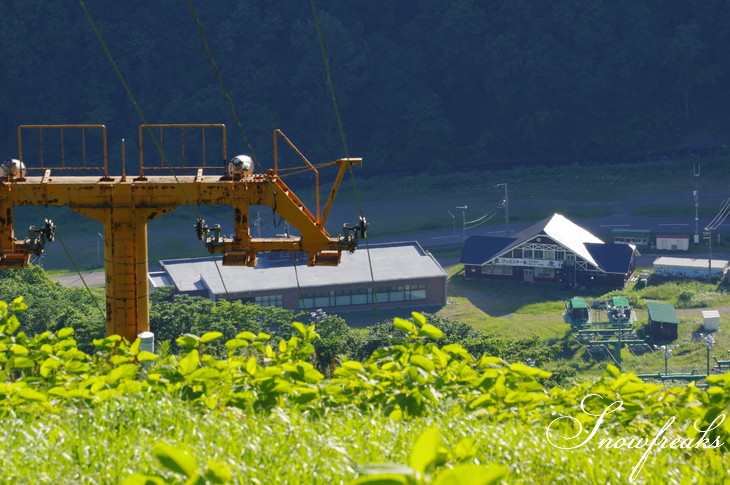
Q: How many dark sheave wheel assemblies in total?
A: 3